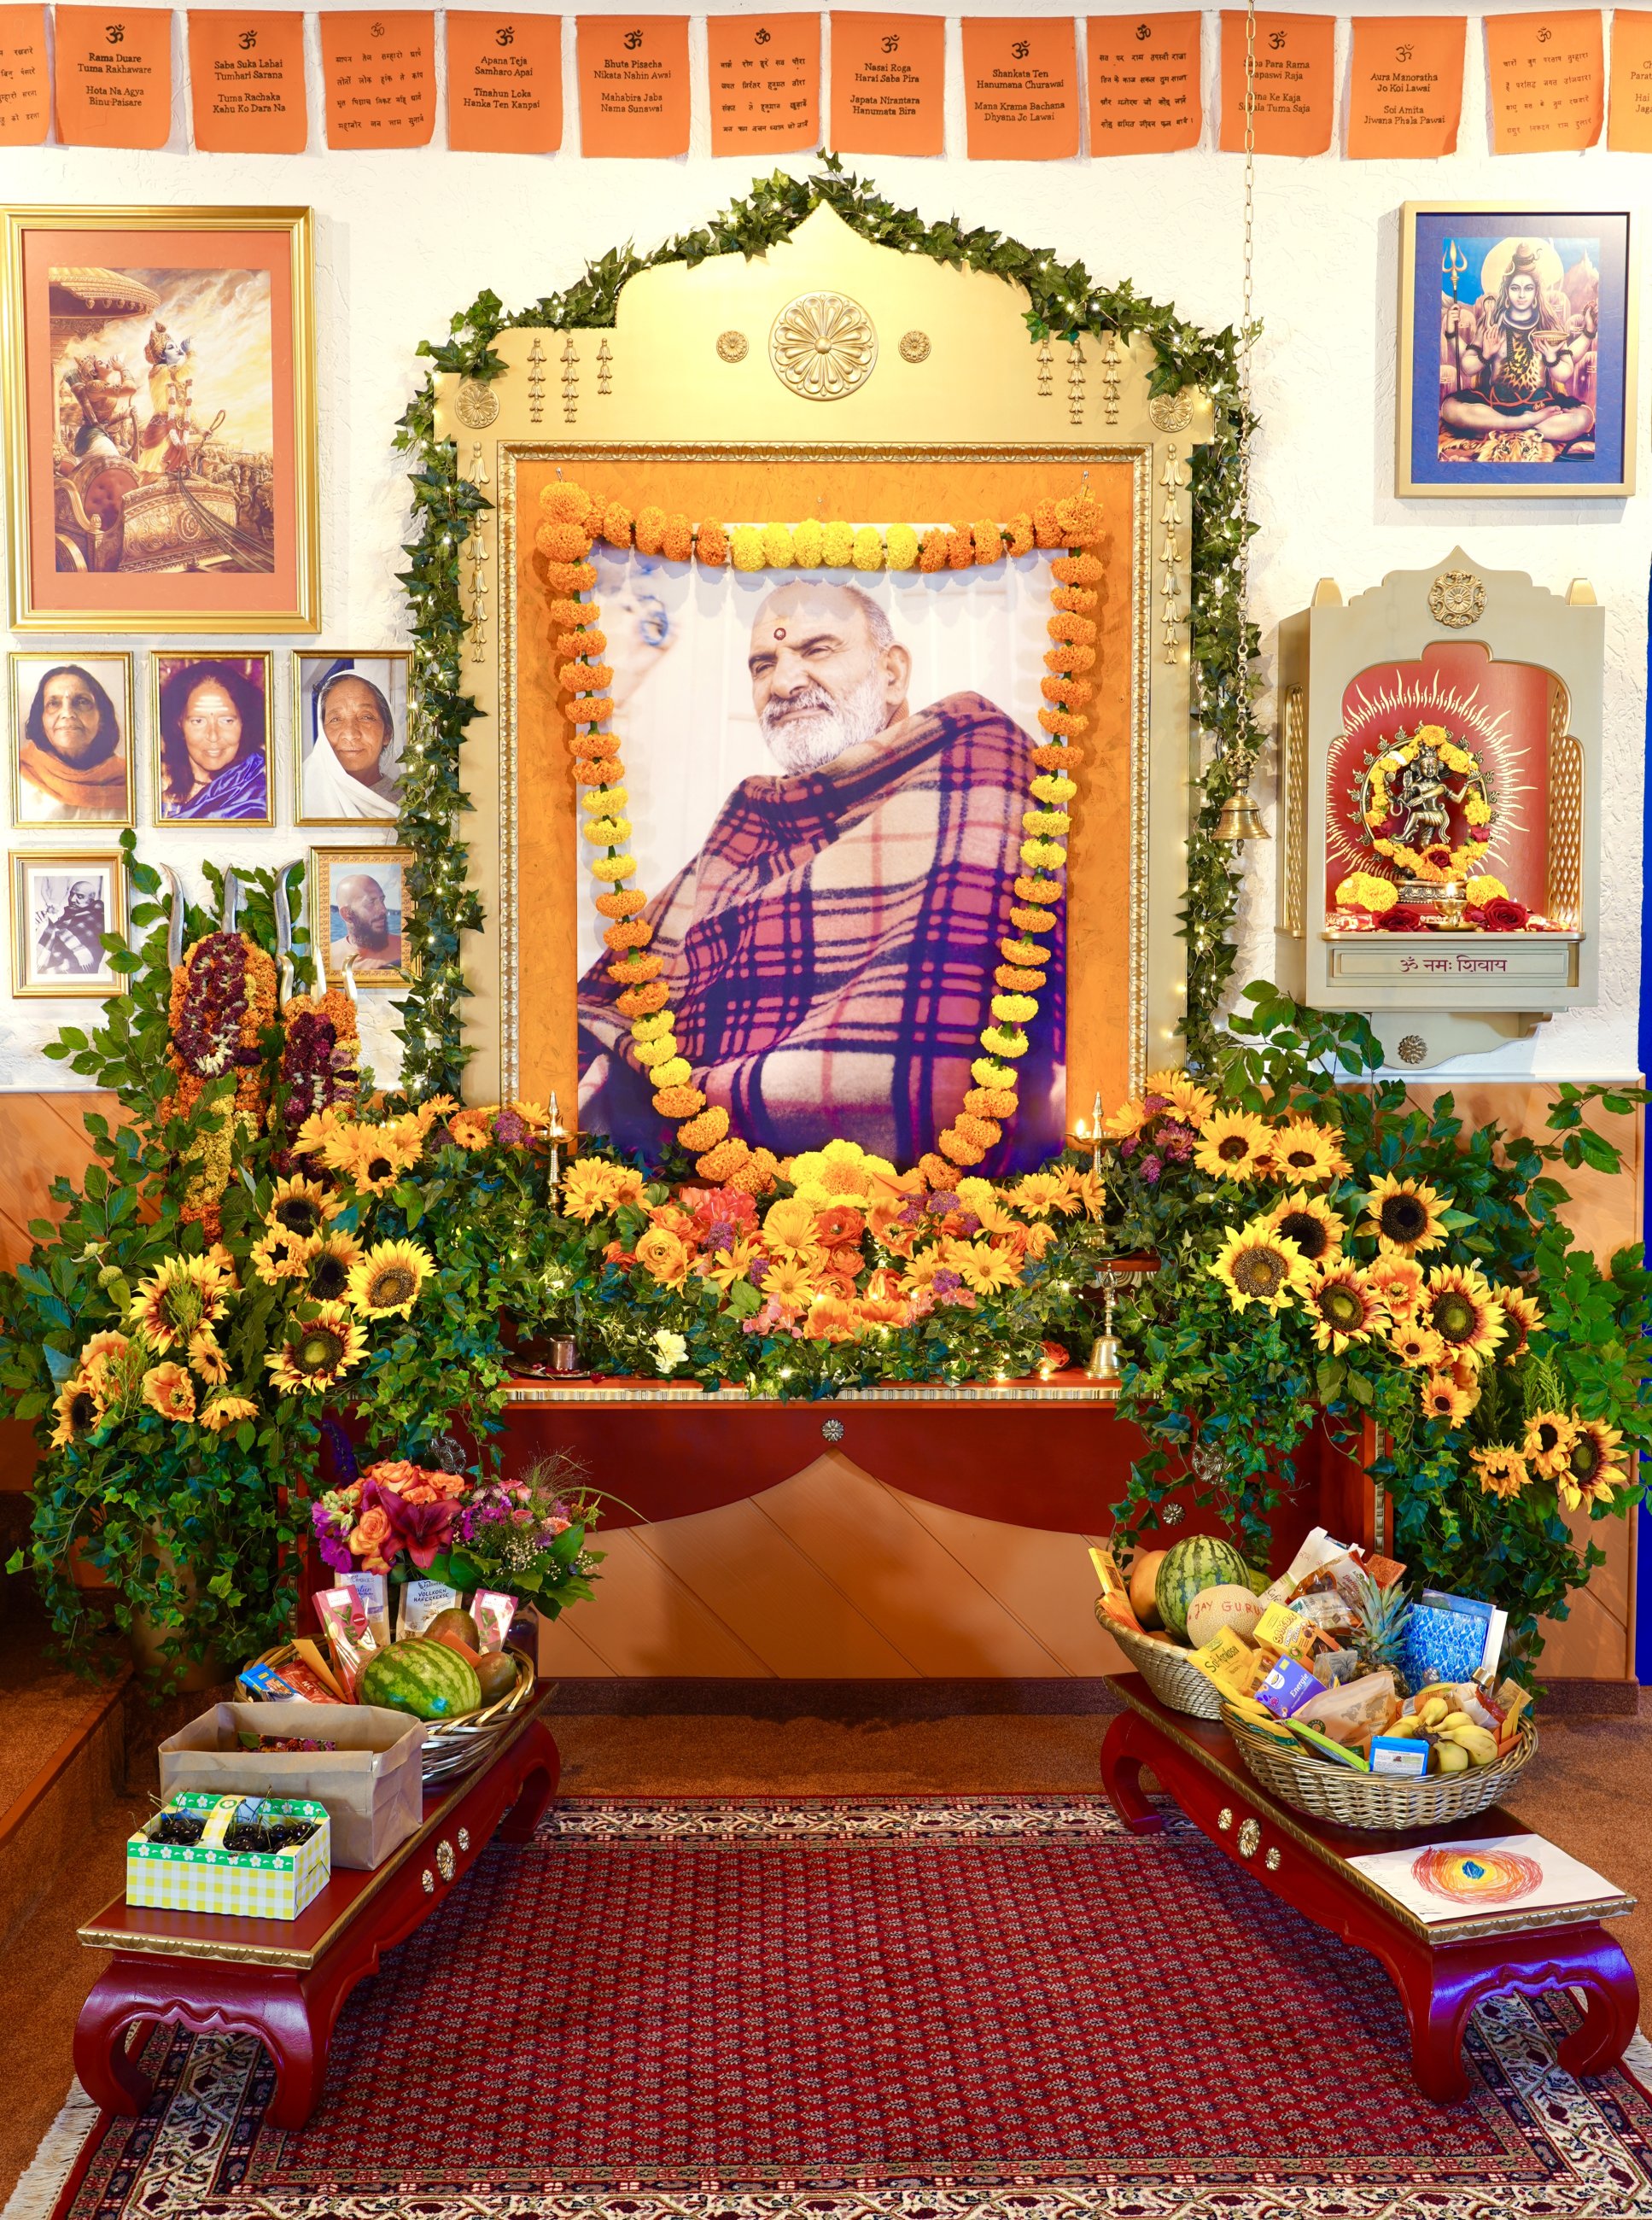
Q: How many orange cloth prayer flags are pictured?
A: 14